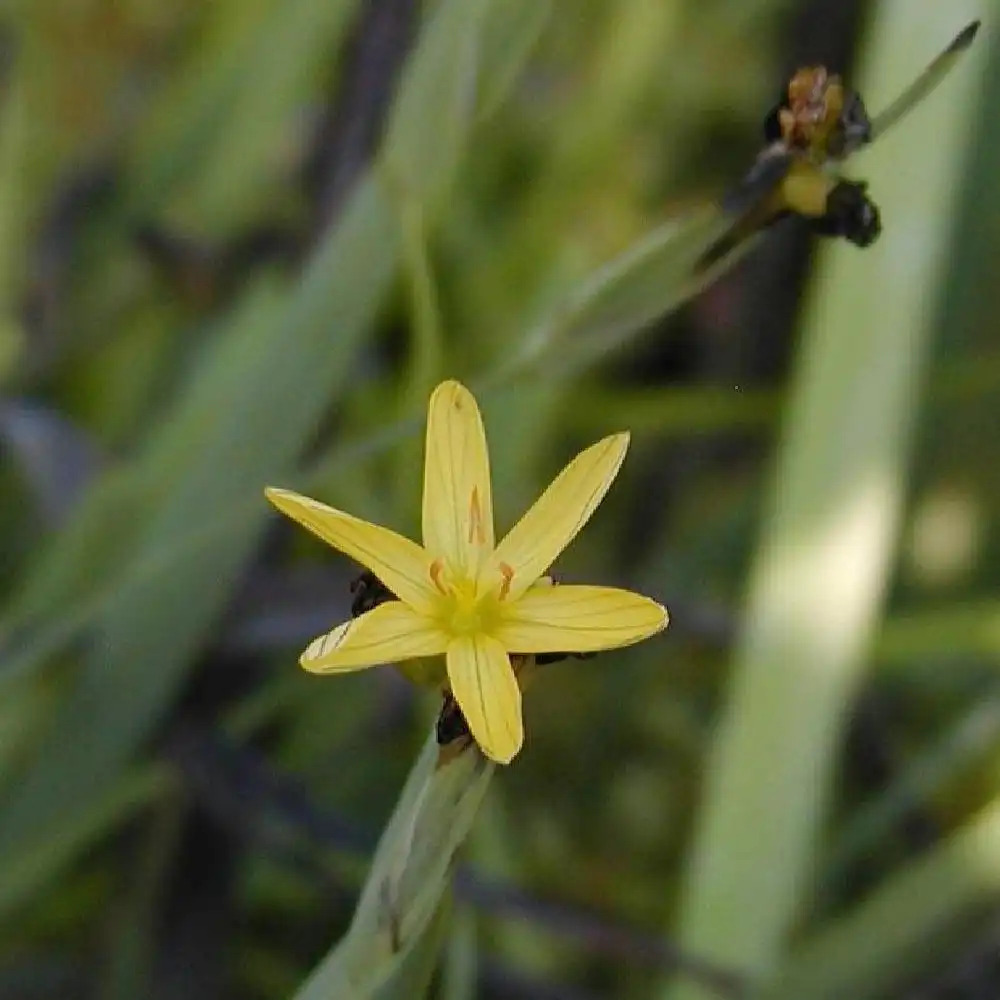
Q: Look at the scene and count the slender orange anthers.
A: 3